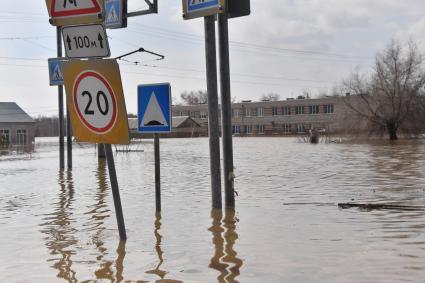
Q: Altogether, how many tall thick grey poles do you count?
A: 2